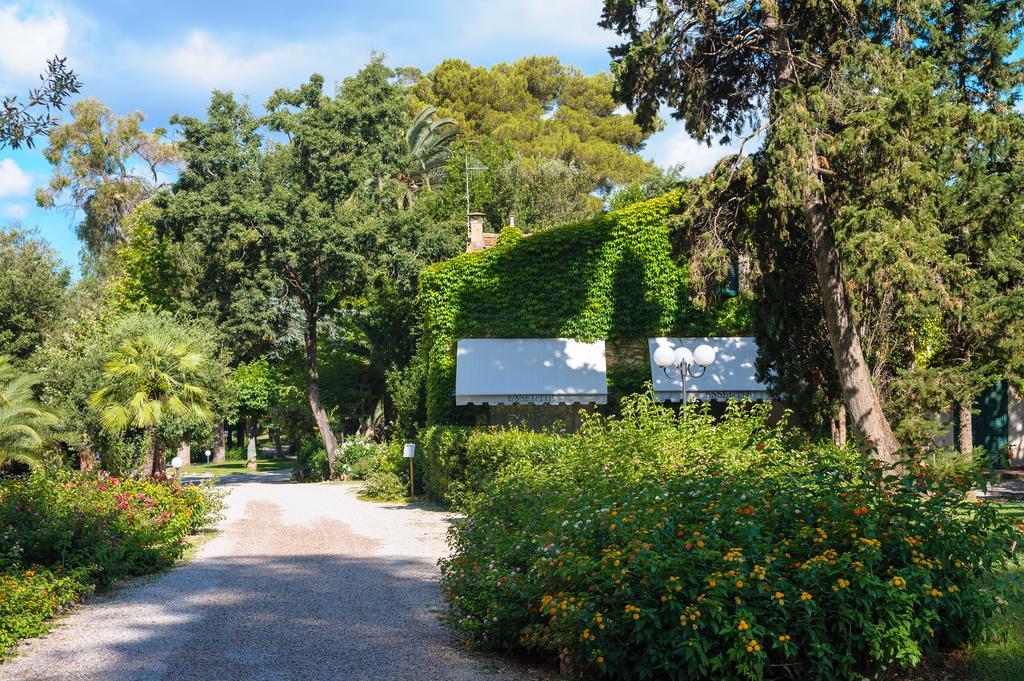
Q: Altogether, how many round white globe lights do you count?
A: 5